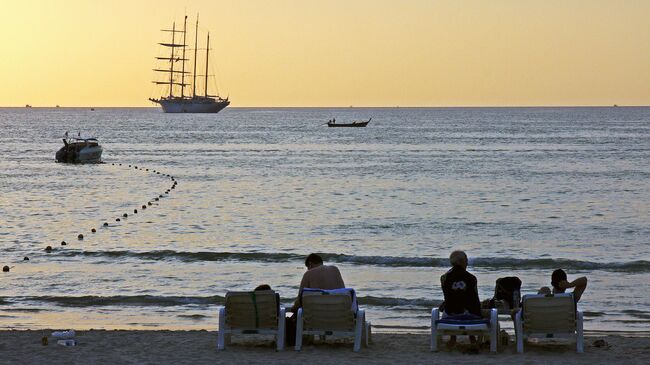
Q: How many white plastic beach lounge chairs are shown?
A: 4